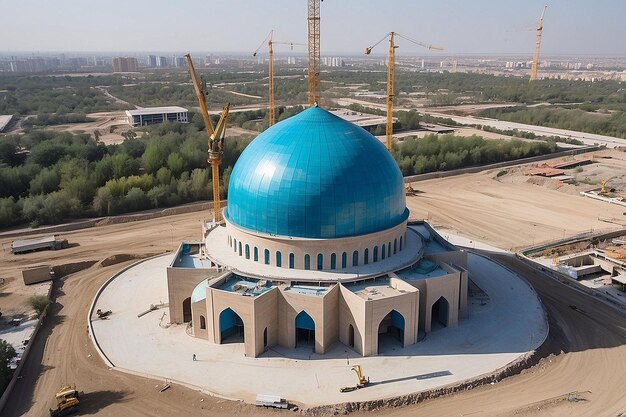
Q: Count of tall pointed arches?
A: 4